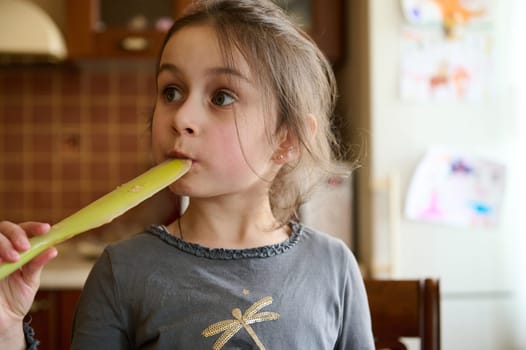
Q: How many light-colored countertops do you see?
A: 1